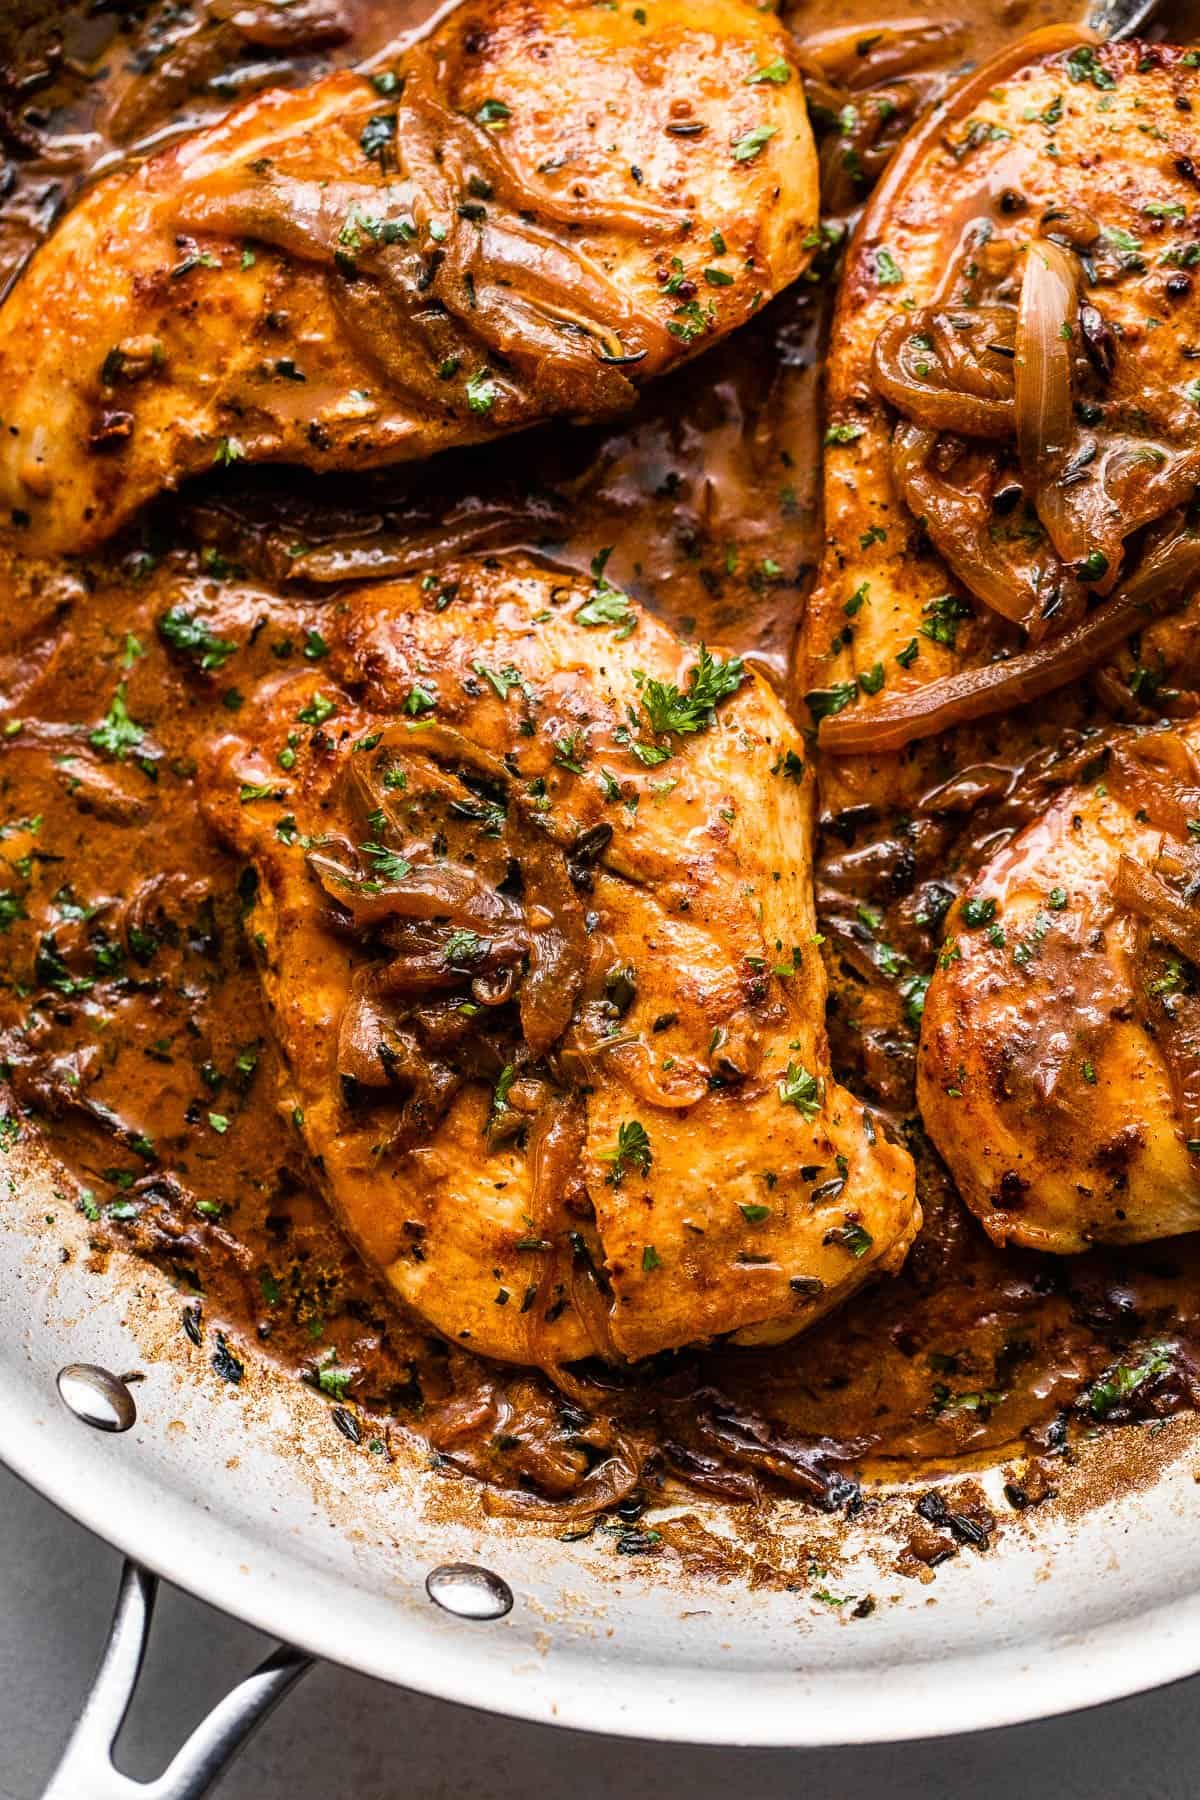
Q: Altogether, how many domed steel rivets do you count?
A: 2